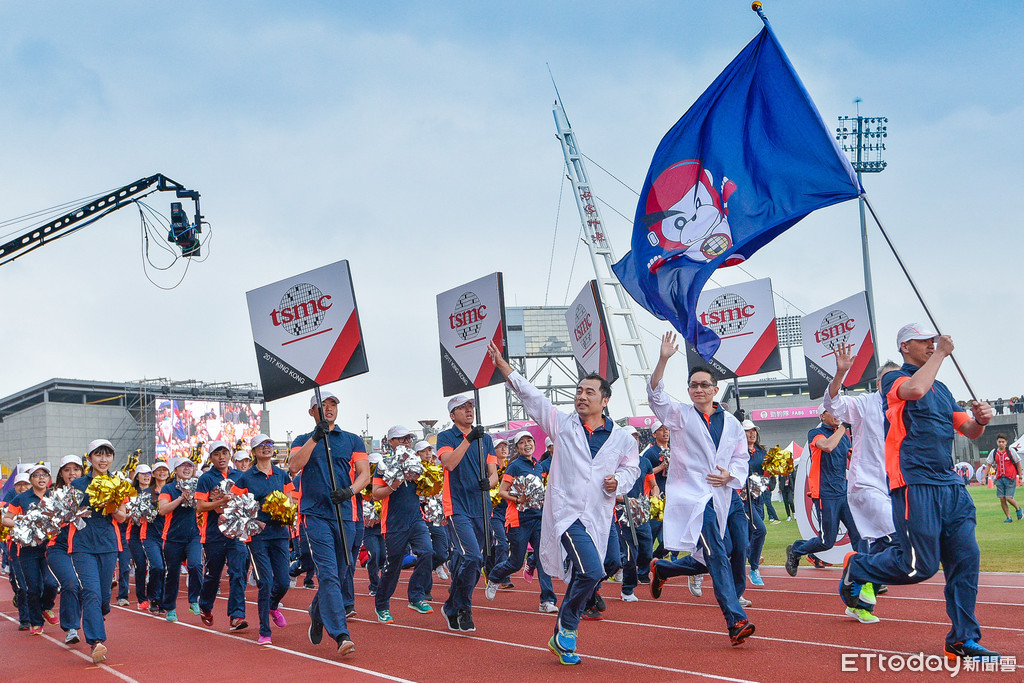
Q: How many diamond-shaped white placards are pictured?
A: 5